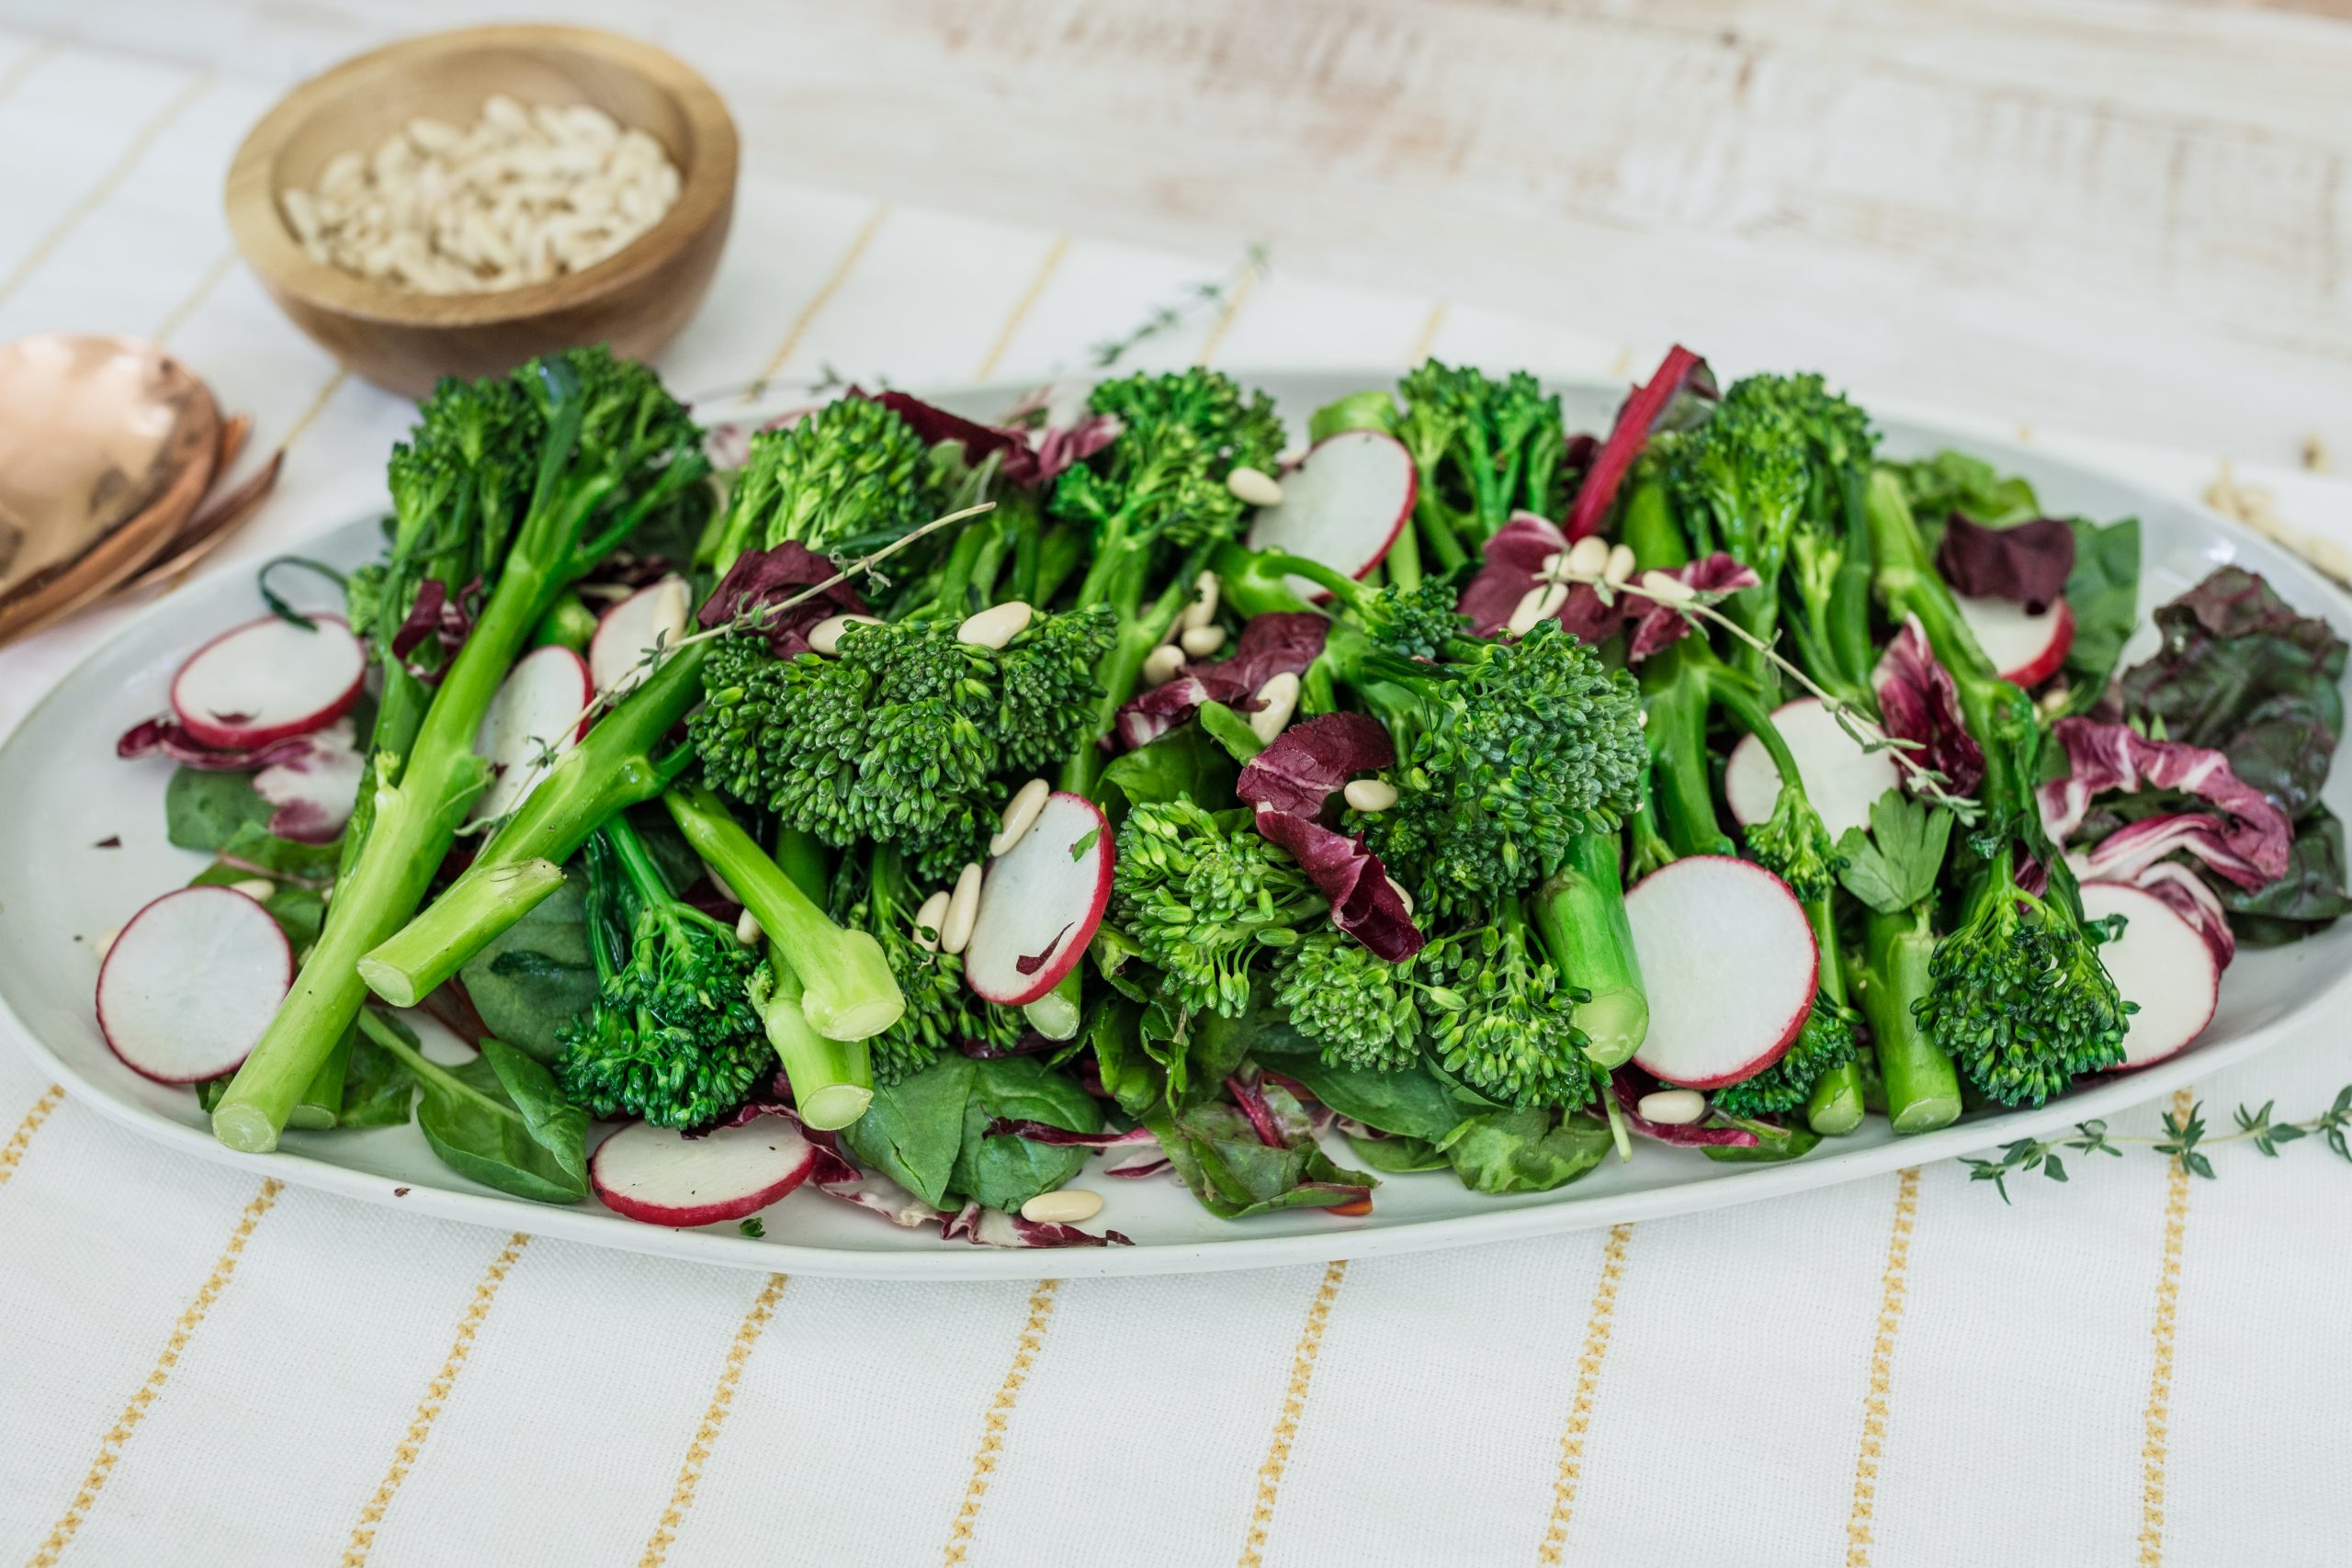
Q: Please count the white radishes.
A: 11